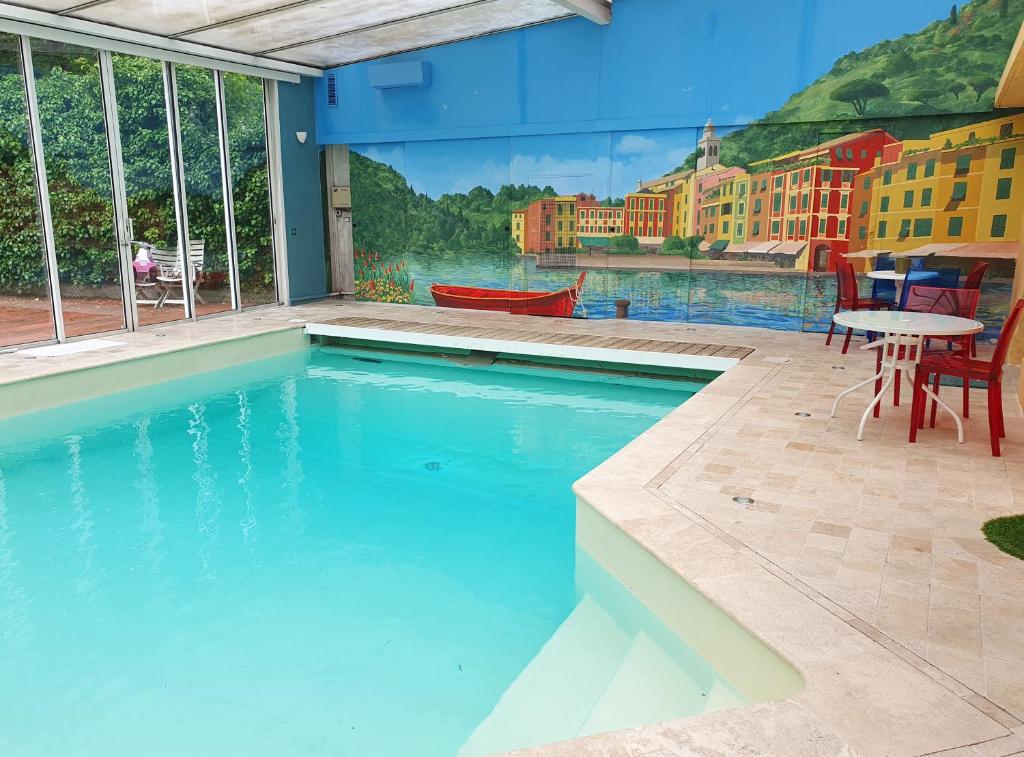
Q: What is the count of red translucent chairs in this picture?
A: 4